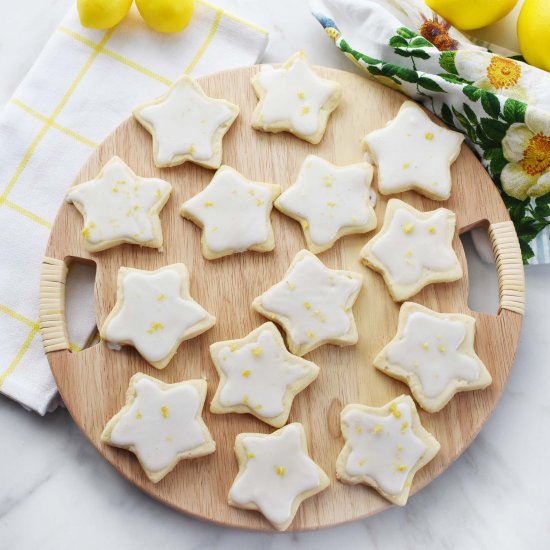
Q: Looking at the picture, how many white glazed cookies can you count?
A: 14